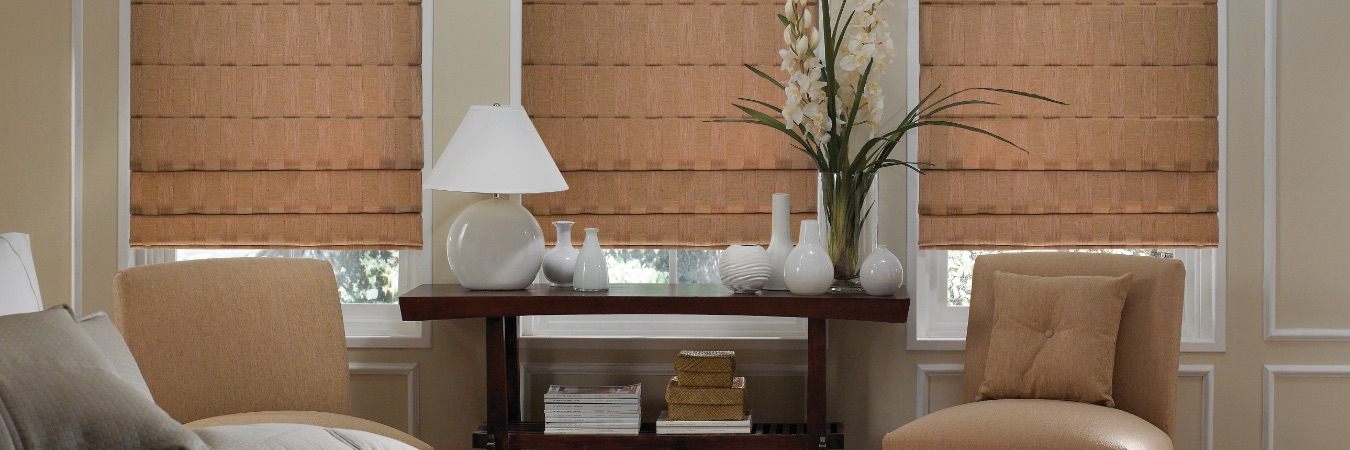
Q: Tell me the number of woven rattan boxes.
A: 2